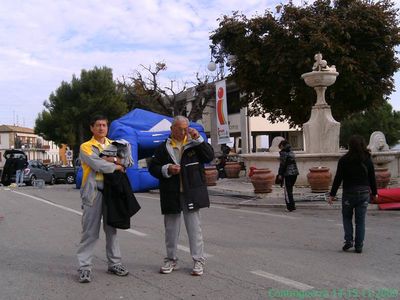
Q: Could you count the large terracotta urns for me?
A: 5